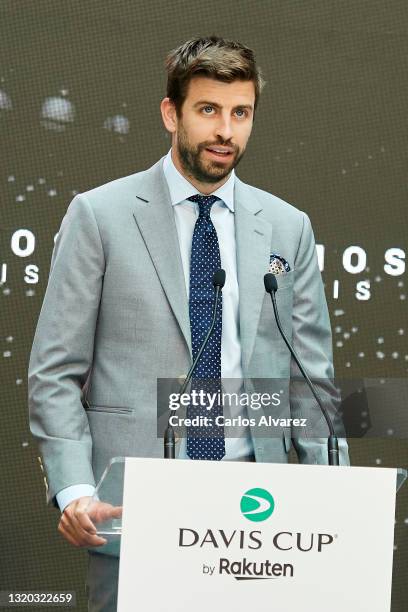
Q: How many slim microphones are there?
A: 2